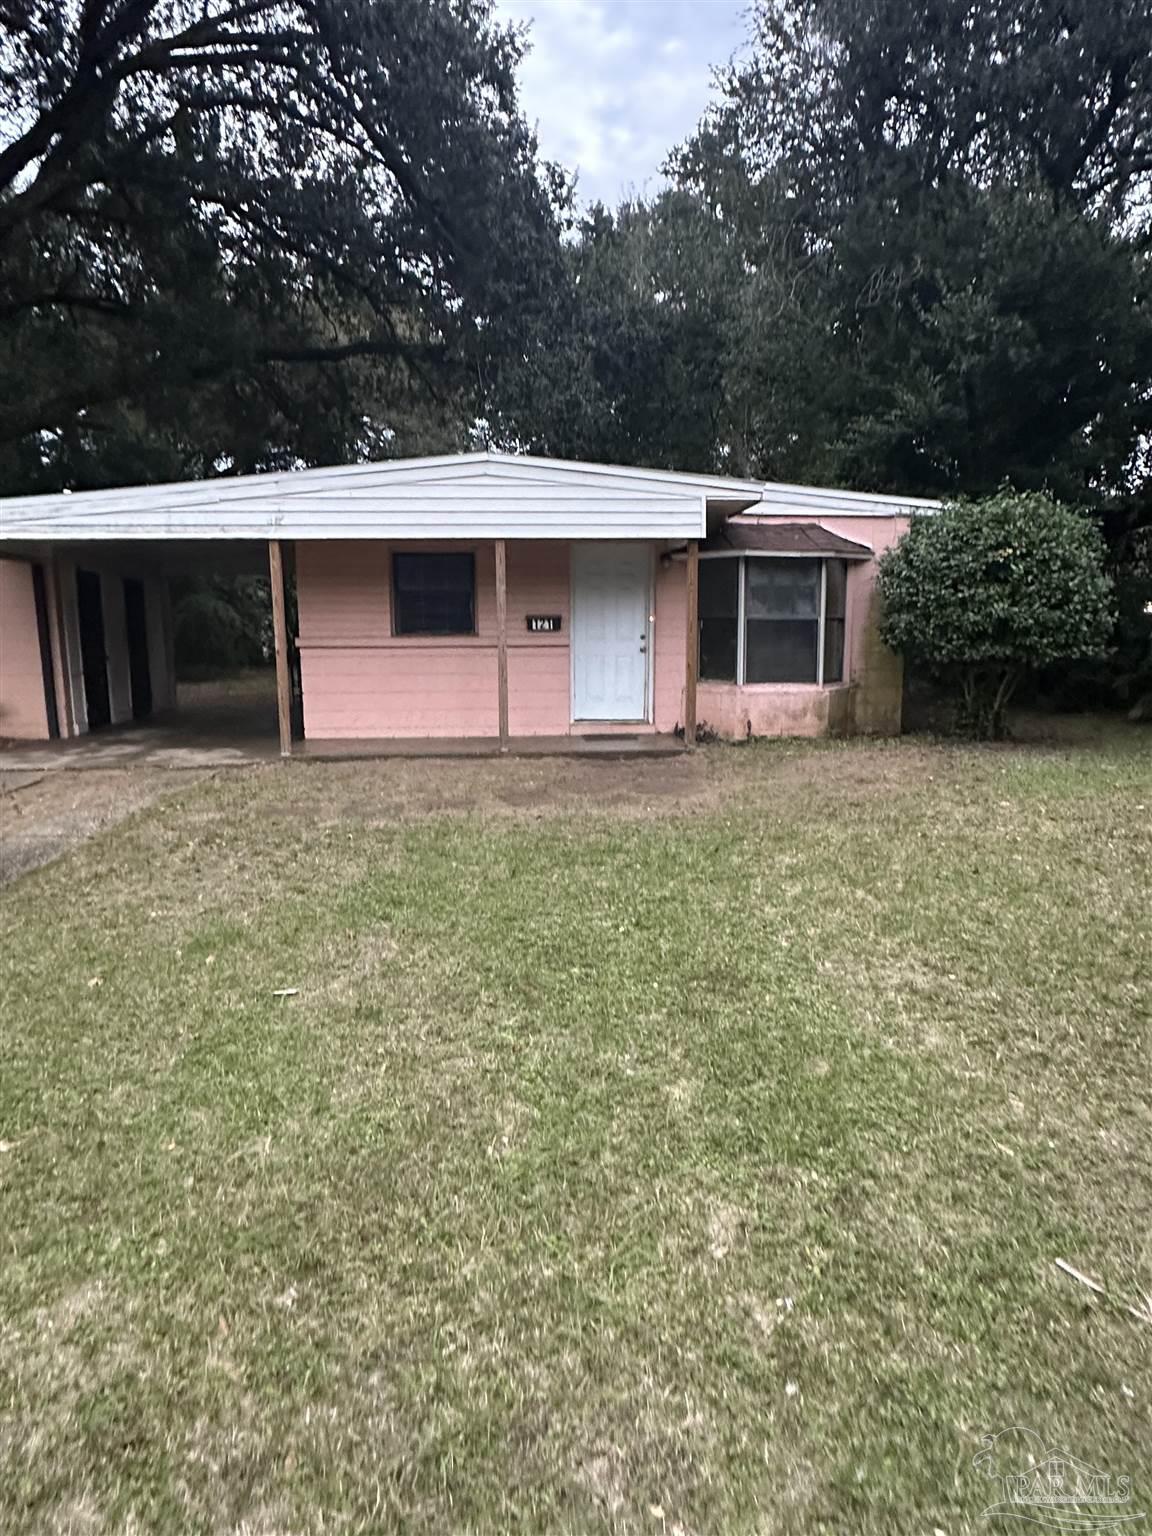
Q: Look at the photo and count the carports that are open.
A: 1